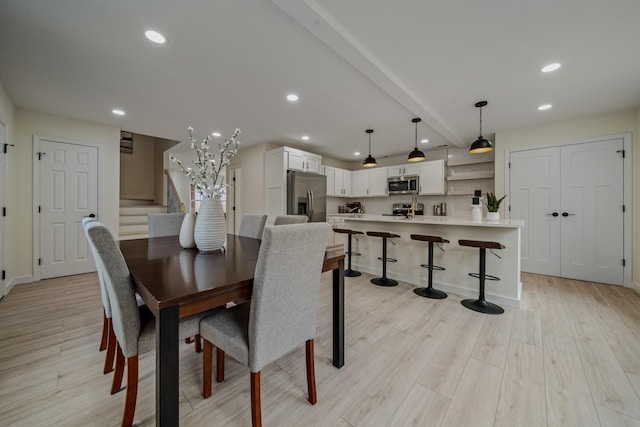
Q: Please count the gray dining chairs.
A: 6